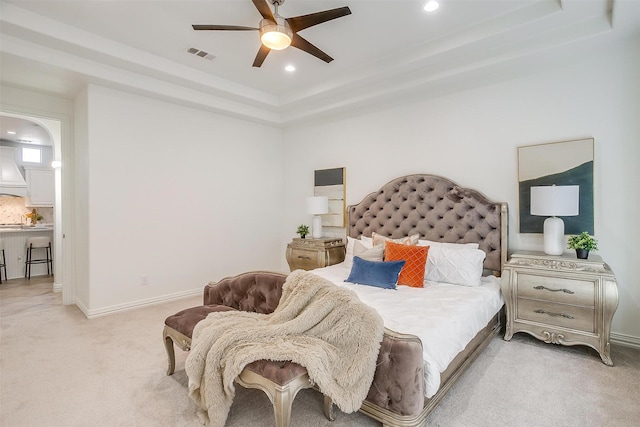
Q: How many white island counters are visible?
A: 1